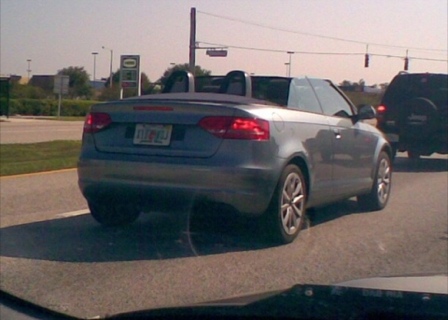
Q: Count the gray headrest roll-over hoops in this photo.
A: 2